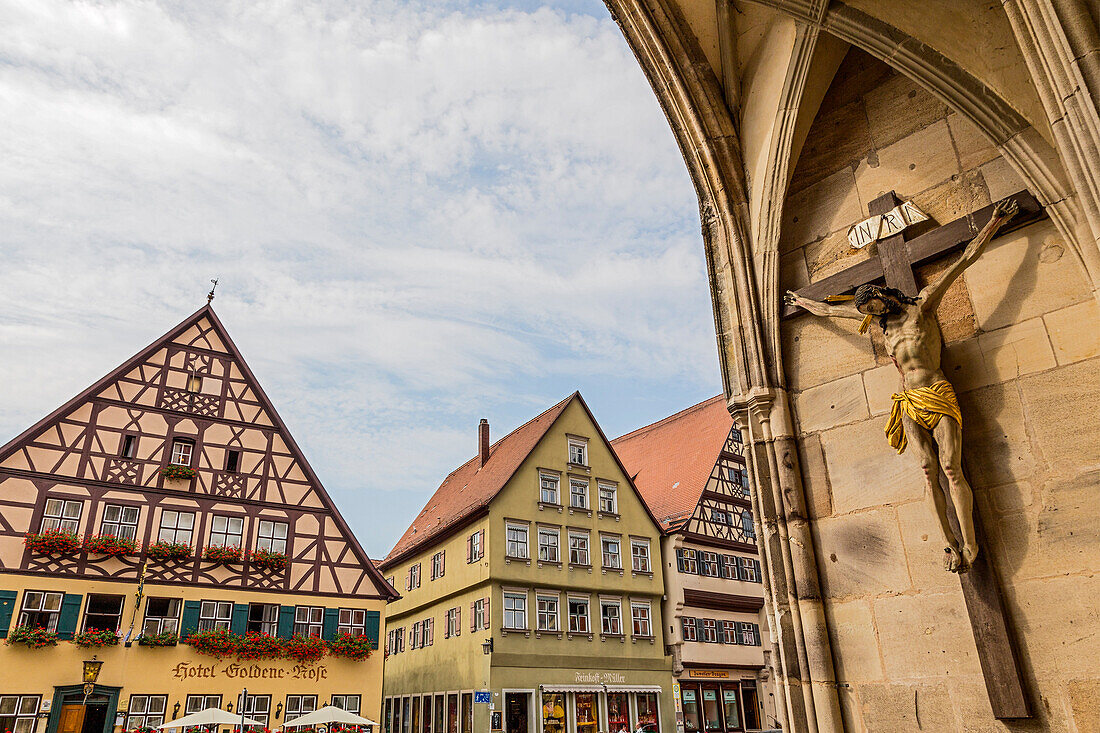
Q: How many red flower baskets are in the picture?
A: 13